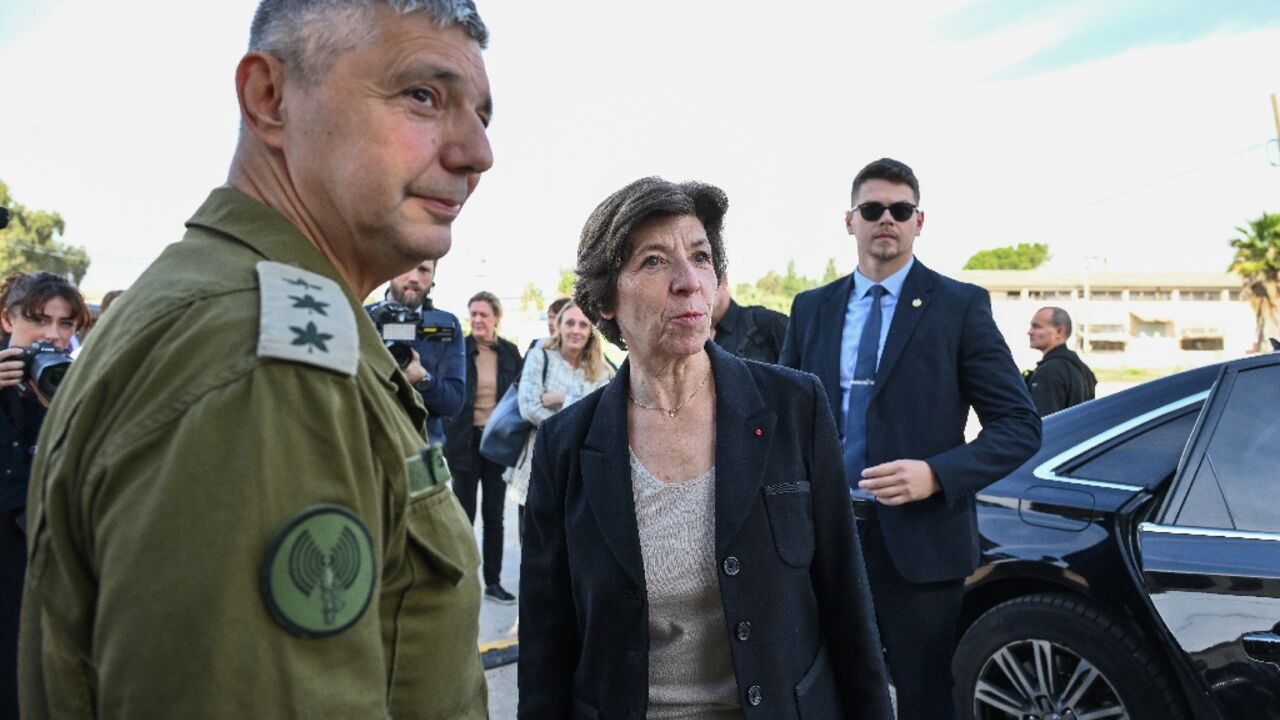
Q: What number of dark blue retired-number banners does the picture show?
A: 0